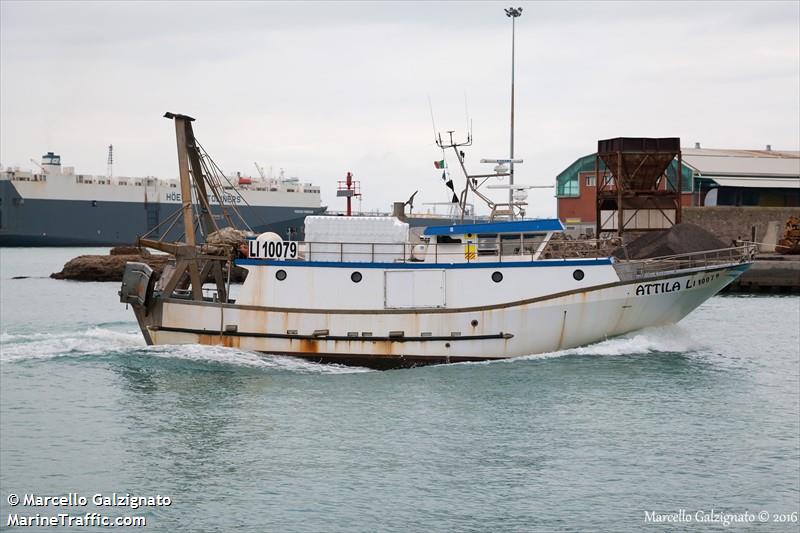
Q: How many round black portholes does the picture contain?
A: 4